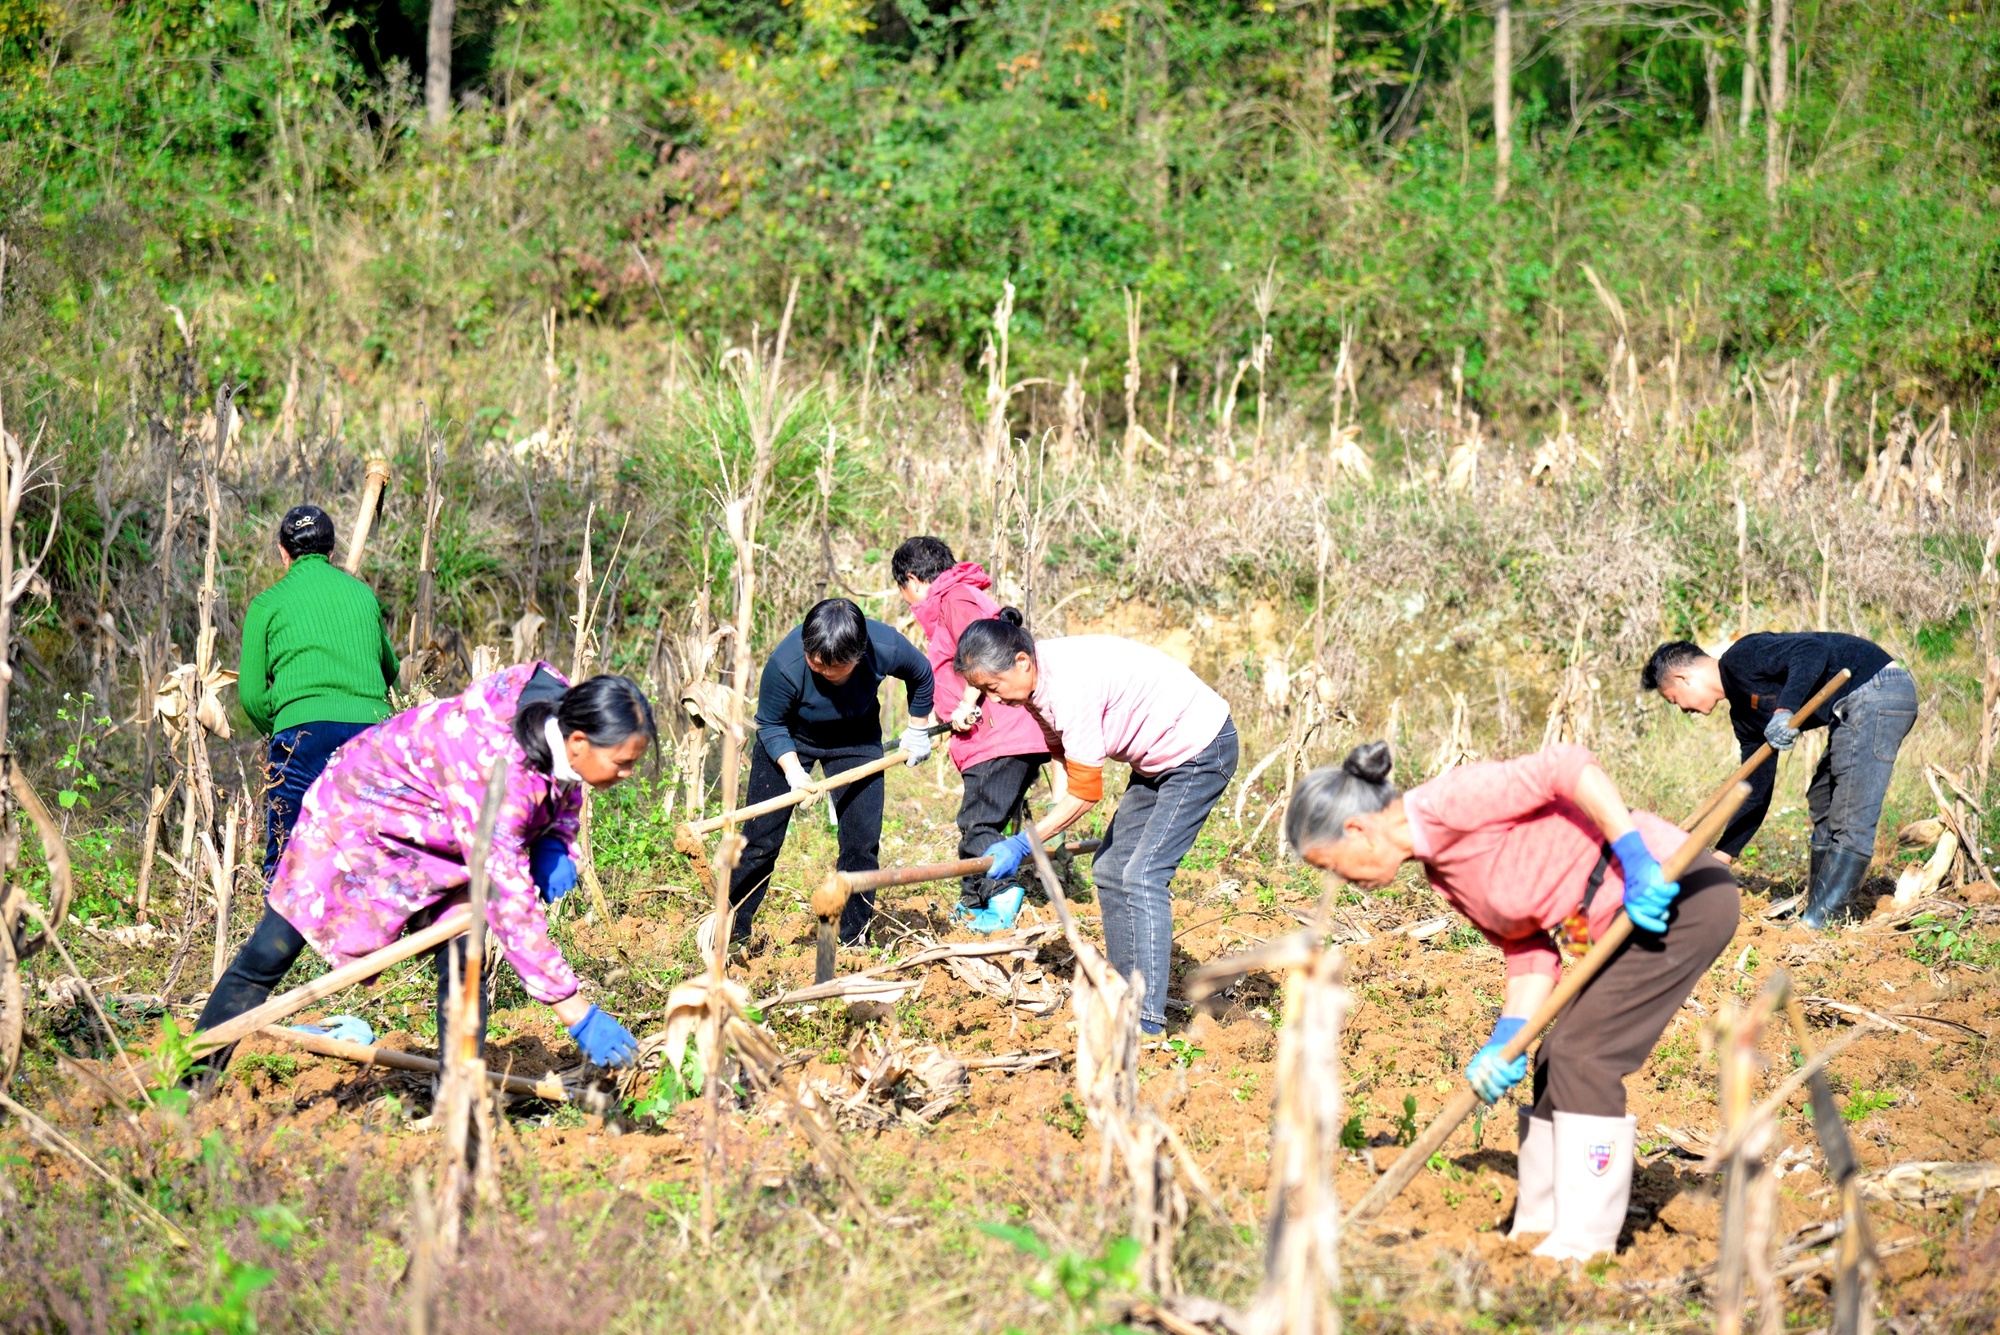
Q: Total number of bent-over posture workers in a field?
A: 5